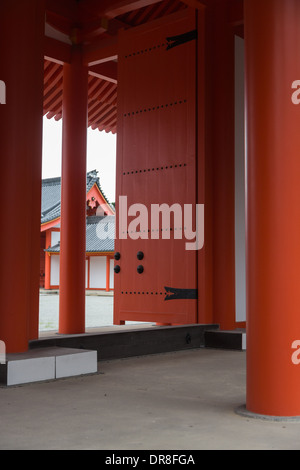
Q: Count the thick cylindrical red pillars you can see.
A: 3